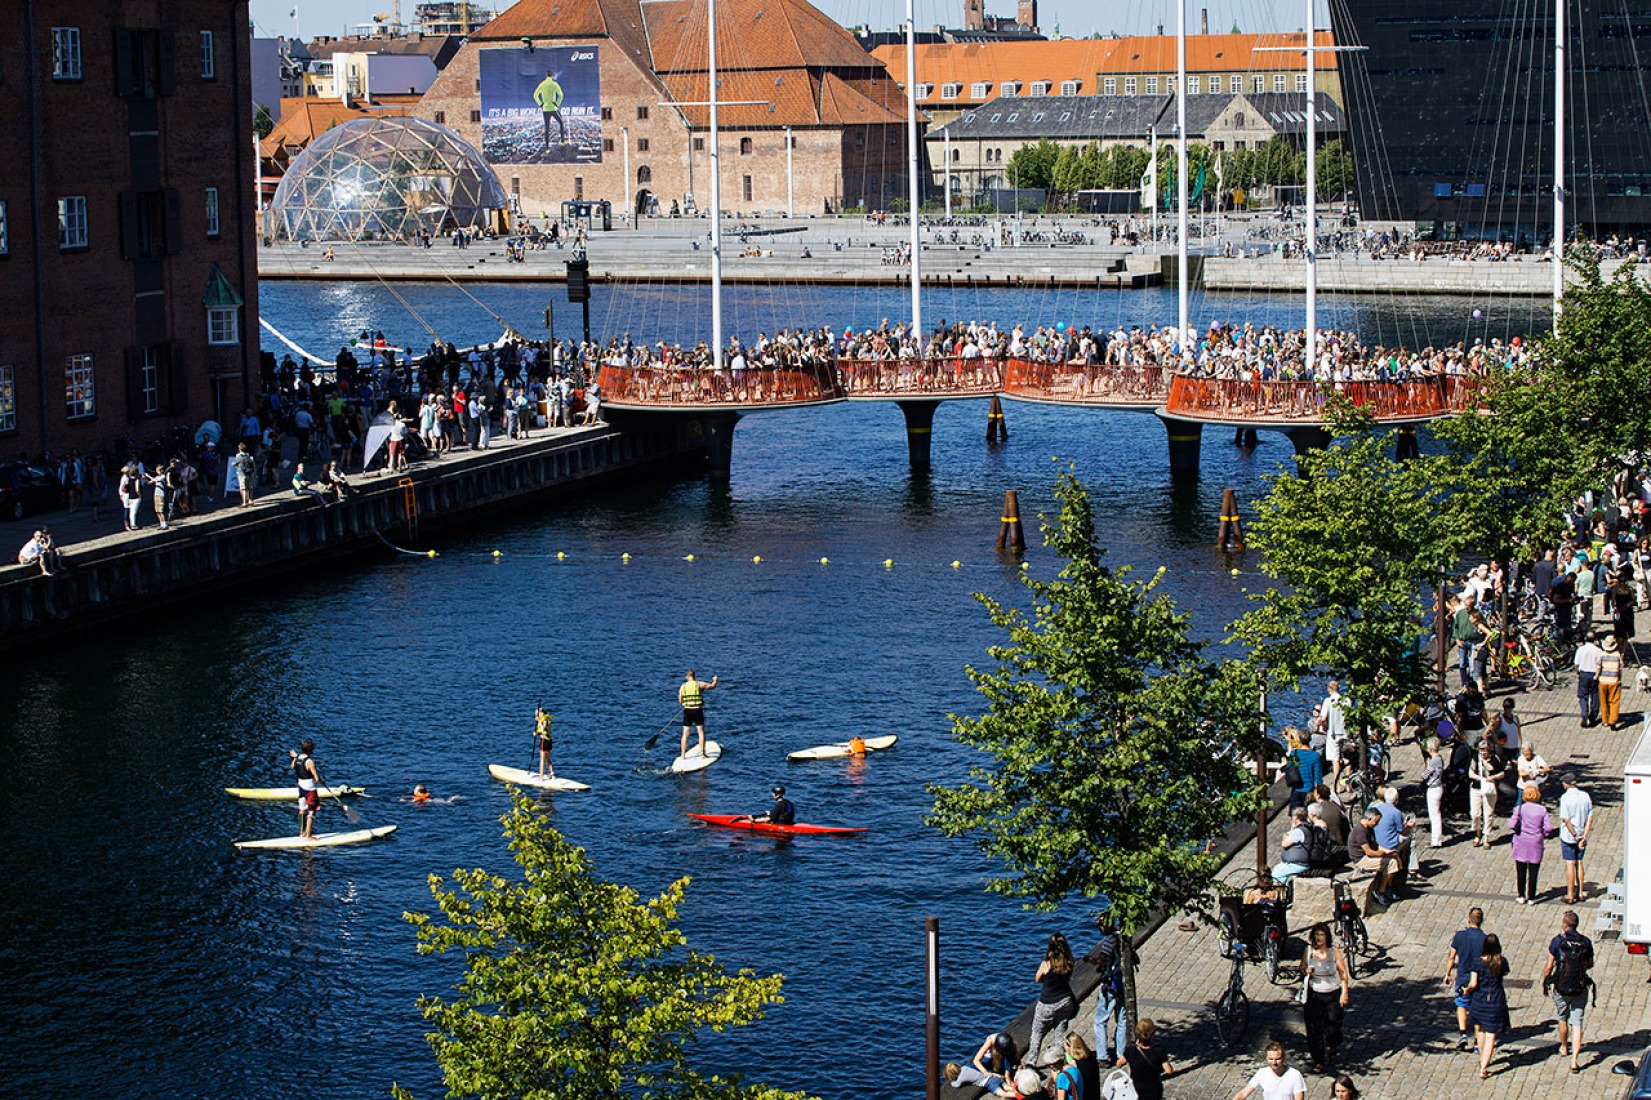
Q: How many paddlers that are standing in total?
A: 3